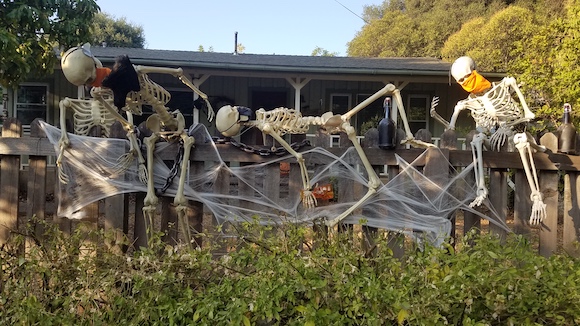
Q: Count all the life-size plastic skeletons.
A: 4